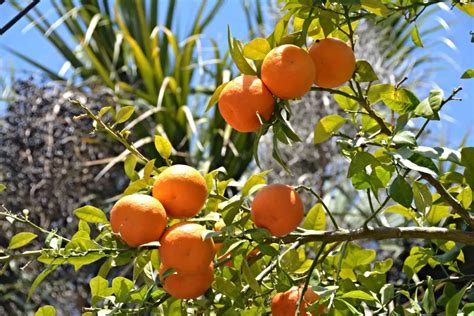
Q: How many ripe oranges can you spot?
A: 9